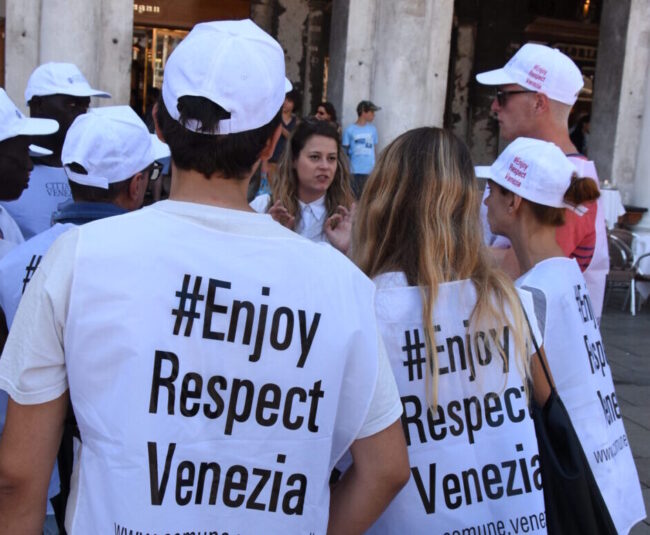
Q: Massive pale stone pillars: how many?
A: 3